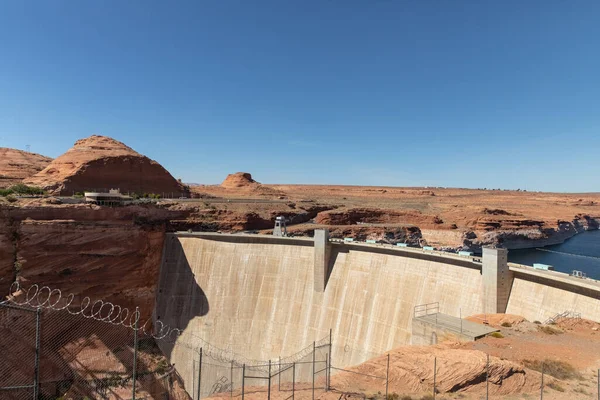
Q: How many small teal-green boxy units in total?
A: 6